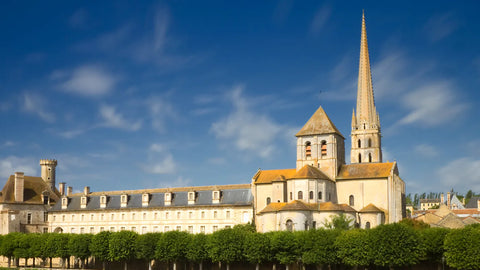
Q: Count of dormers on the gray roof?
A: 8